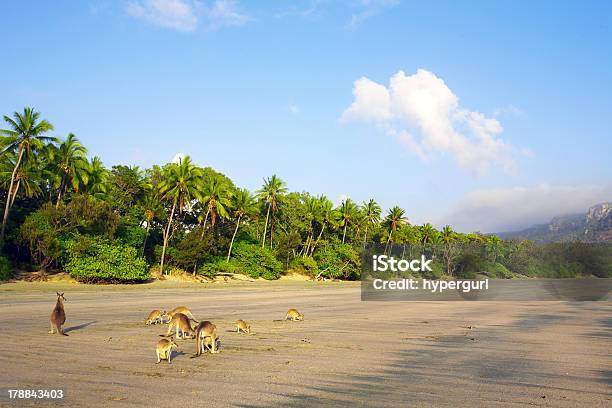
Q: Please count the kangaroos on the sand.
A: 8